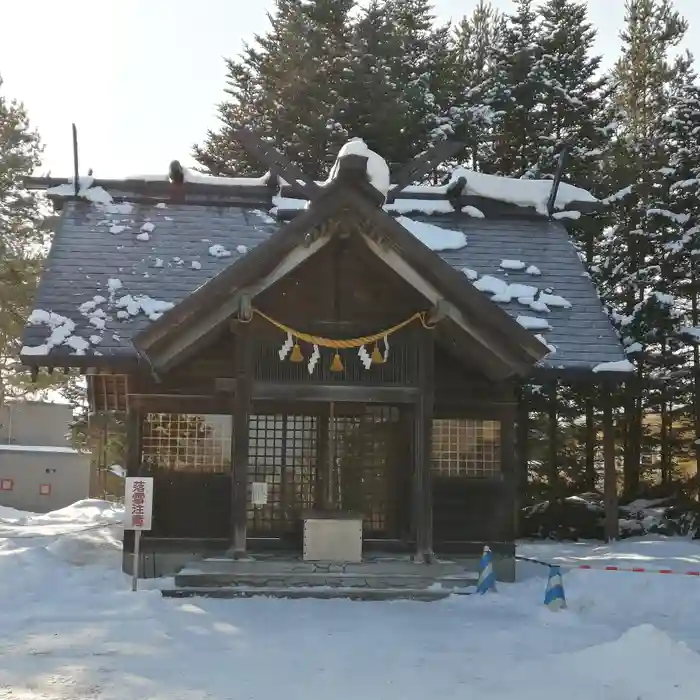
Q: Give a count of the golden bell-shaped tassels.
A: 3